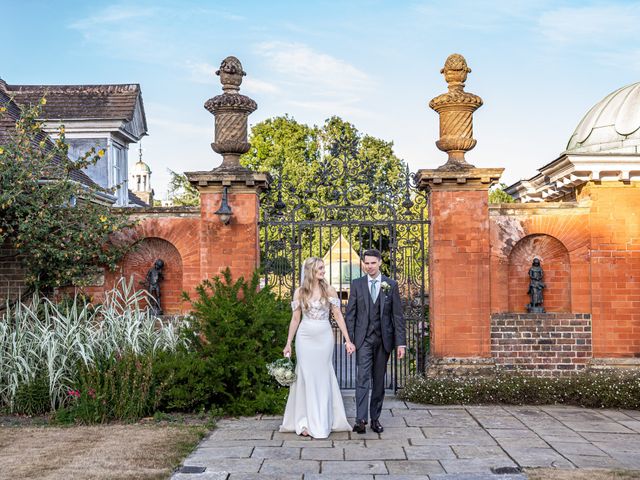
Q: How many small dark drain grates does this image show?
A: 2